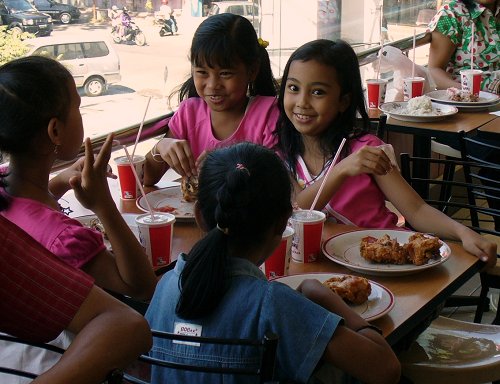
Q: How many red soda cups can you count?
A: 7